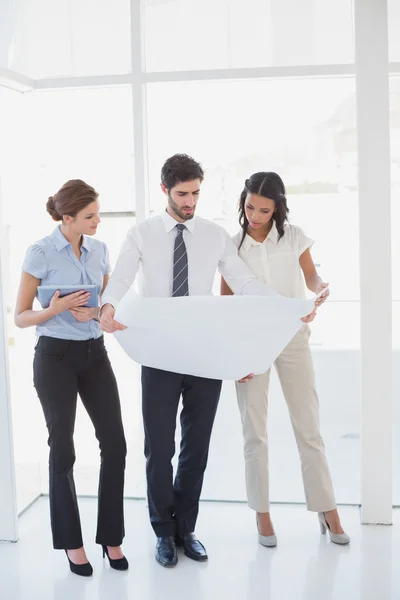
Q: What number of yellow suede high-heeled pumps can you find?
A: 0